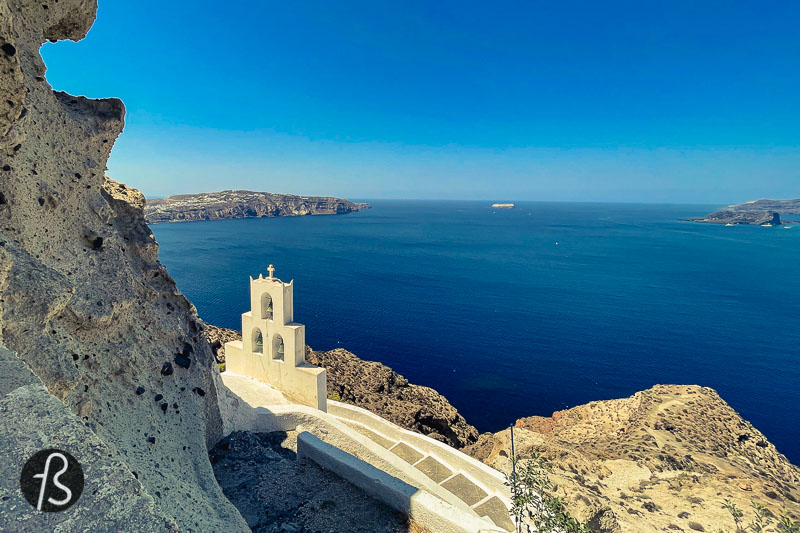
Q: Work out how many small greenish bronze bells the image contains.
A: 3